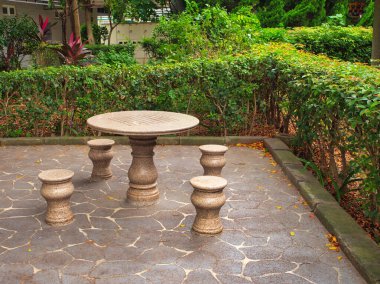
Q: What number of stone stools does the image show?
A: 4